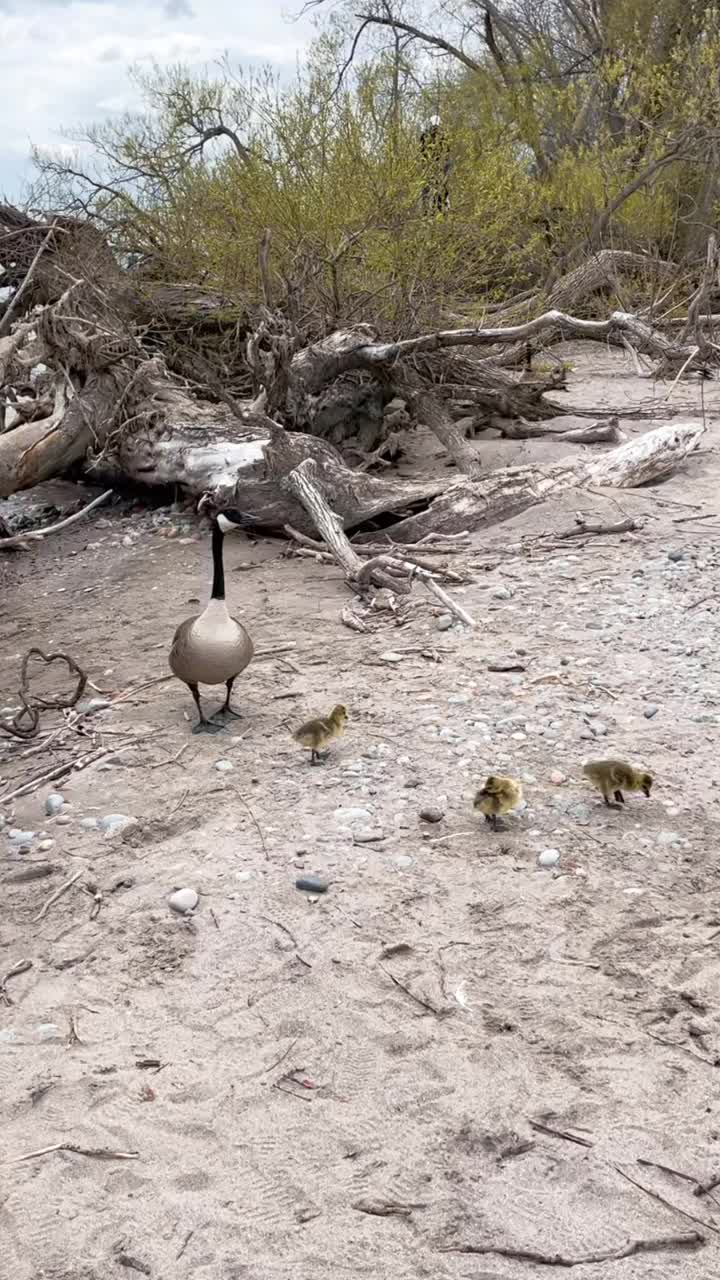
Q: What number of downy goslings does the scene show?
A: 3